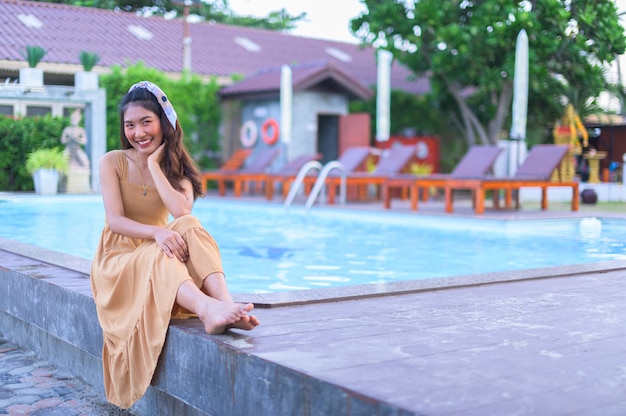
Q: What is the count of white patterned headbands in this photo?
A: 1